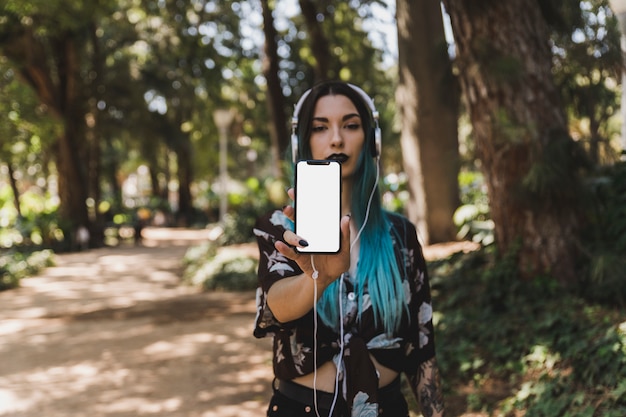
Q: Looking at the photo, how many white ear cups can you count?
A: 2